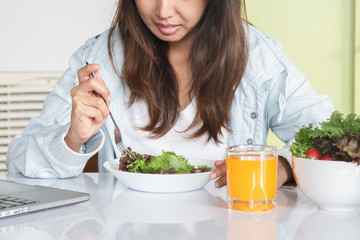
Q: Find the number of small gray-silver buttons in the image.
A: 2